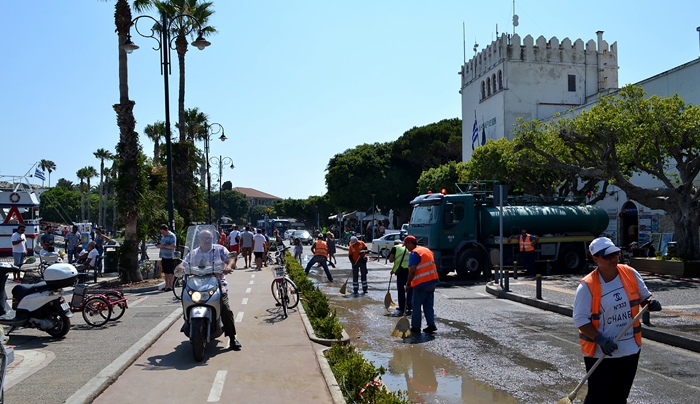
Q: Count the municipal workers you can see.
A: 6